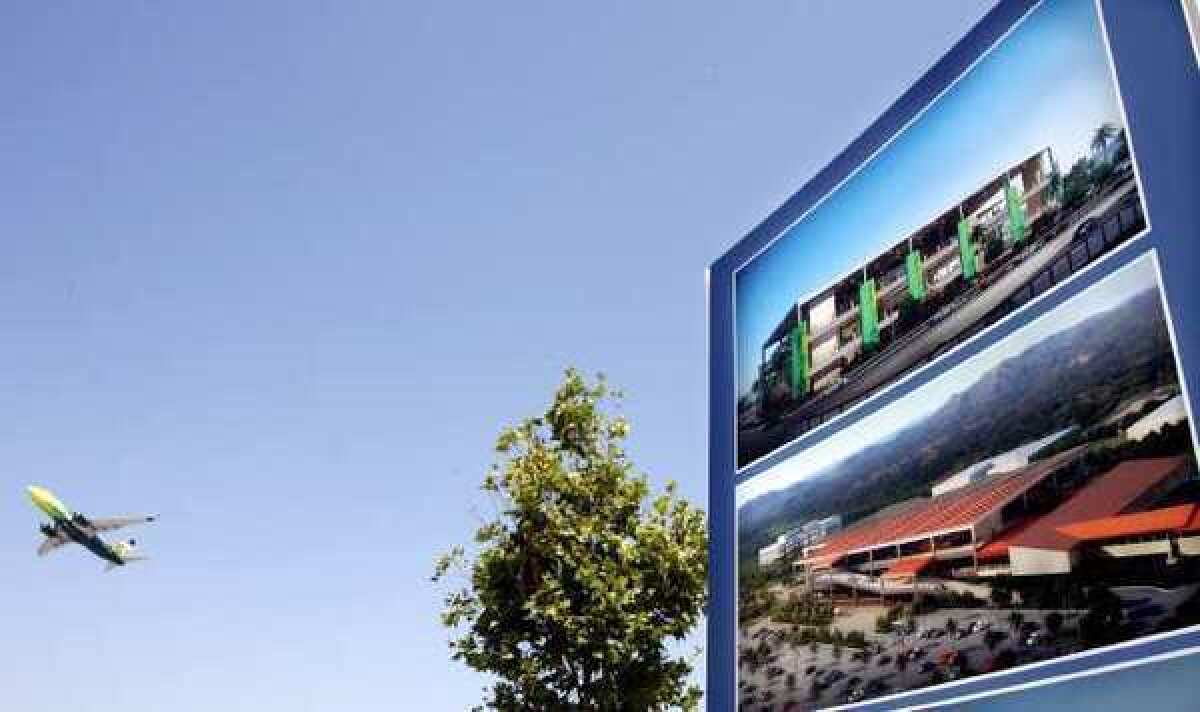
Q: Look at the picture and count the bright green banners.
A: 5